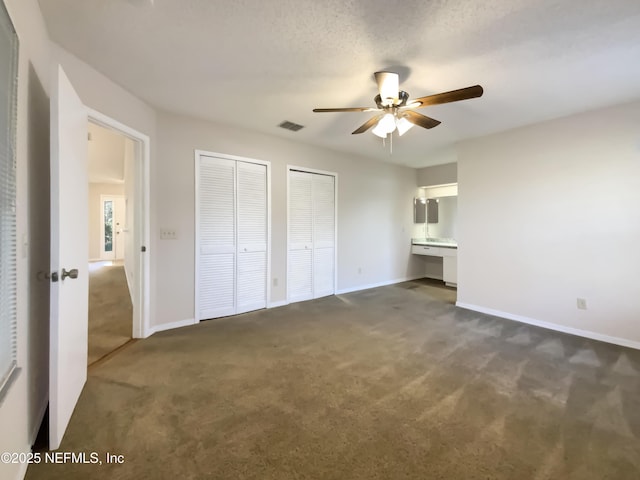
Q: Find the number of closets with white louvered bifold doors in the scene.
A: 2